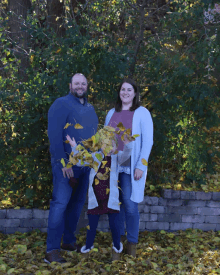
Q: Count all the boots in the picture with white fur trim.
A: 2